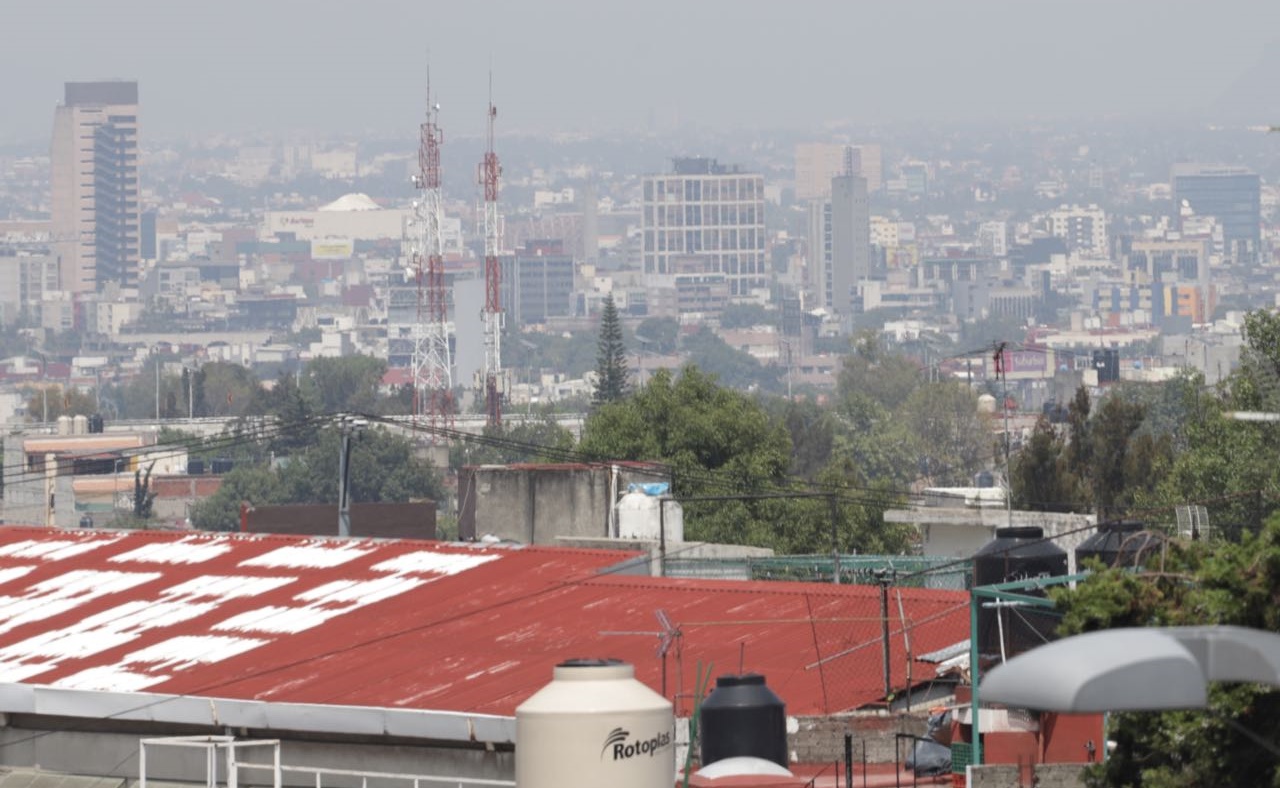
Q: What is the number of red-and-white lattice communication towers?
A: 2